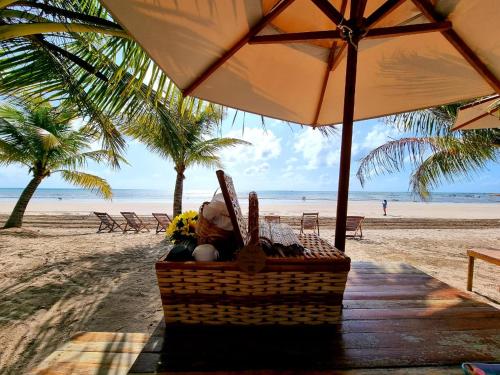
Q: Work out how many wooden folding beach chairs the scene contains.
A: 6